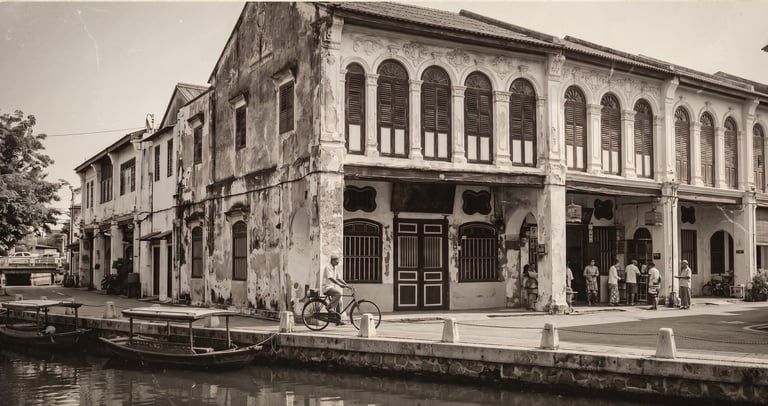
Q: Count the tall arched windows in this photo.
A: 12